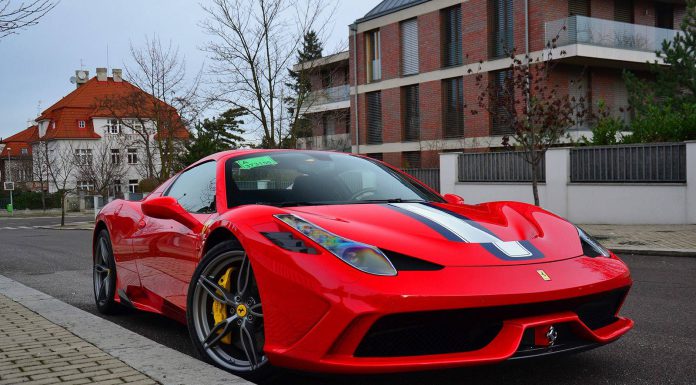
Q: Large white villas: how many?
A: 1